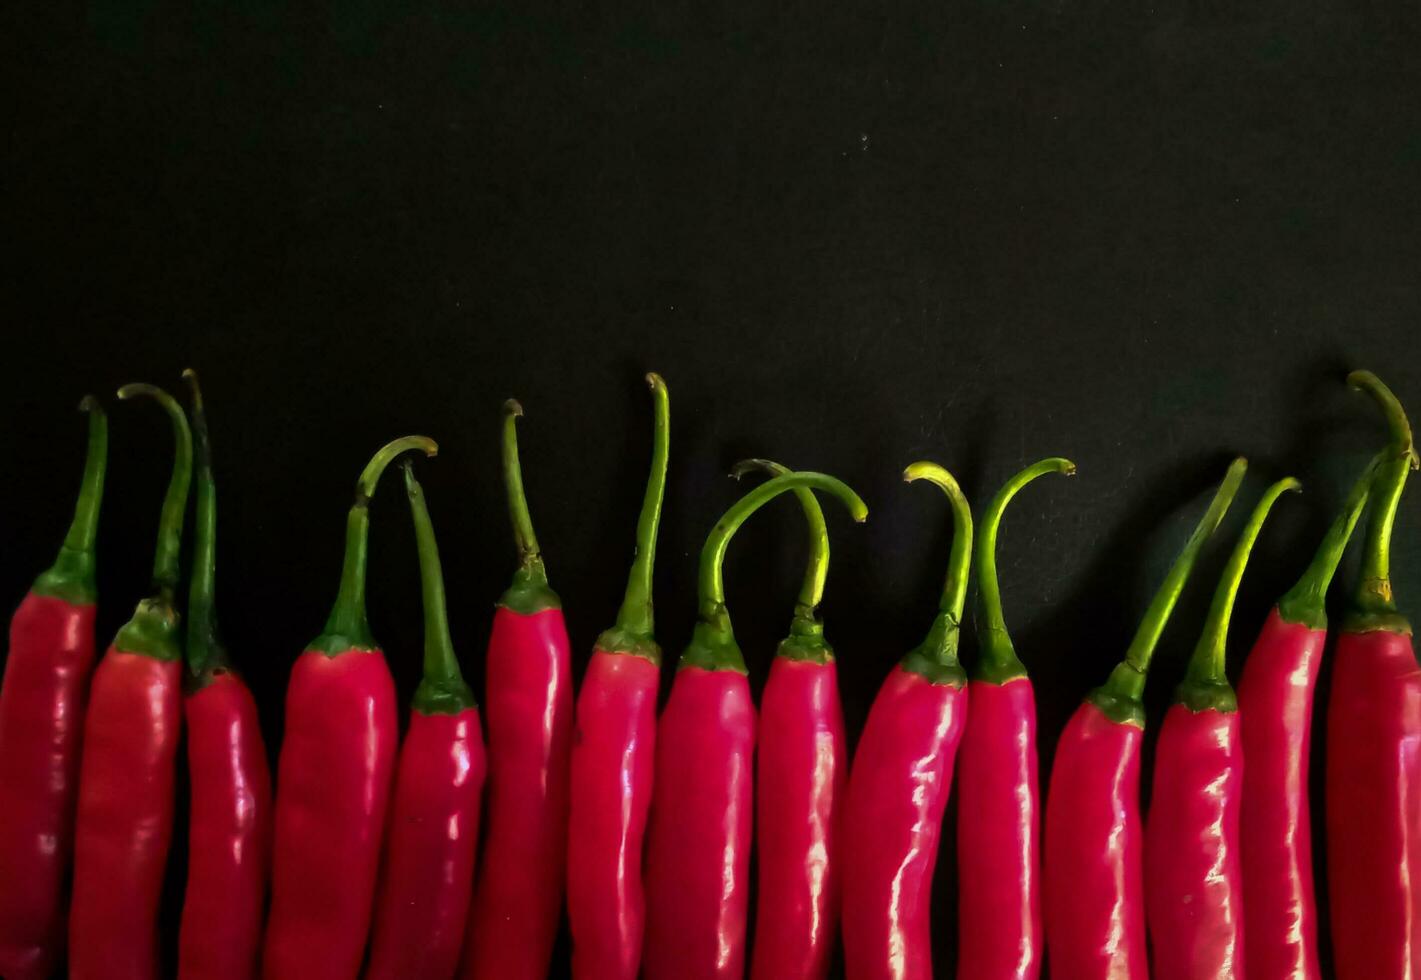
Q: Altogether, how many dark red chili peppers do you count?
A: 15